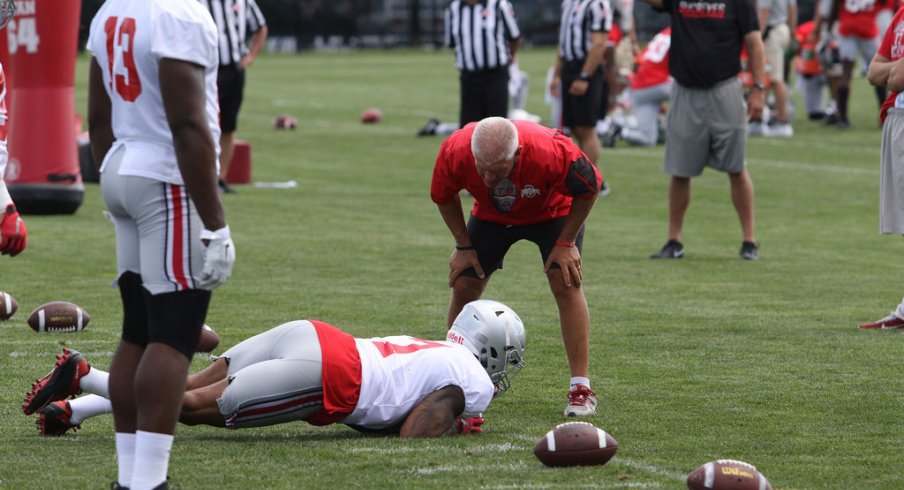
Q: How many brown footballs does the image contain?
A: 7